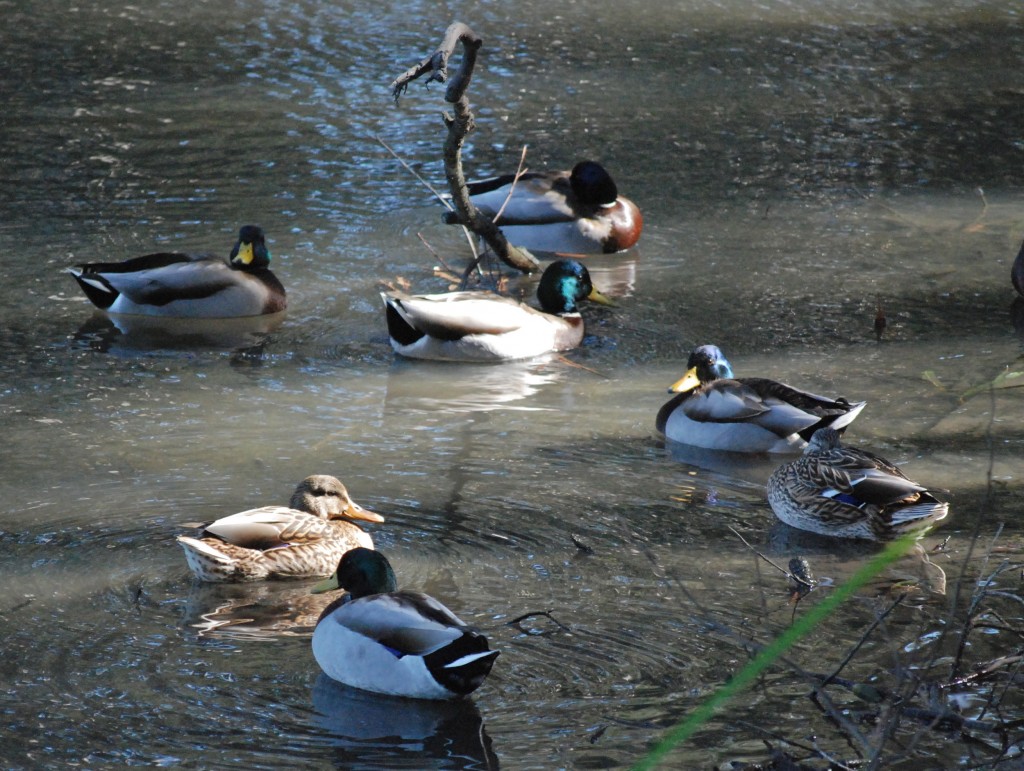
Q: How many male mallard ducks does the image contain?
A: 5